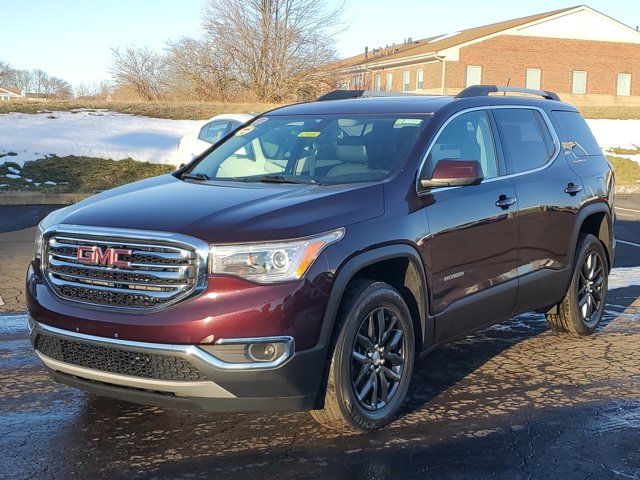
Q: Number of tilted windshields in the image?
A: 1